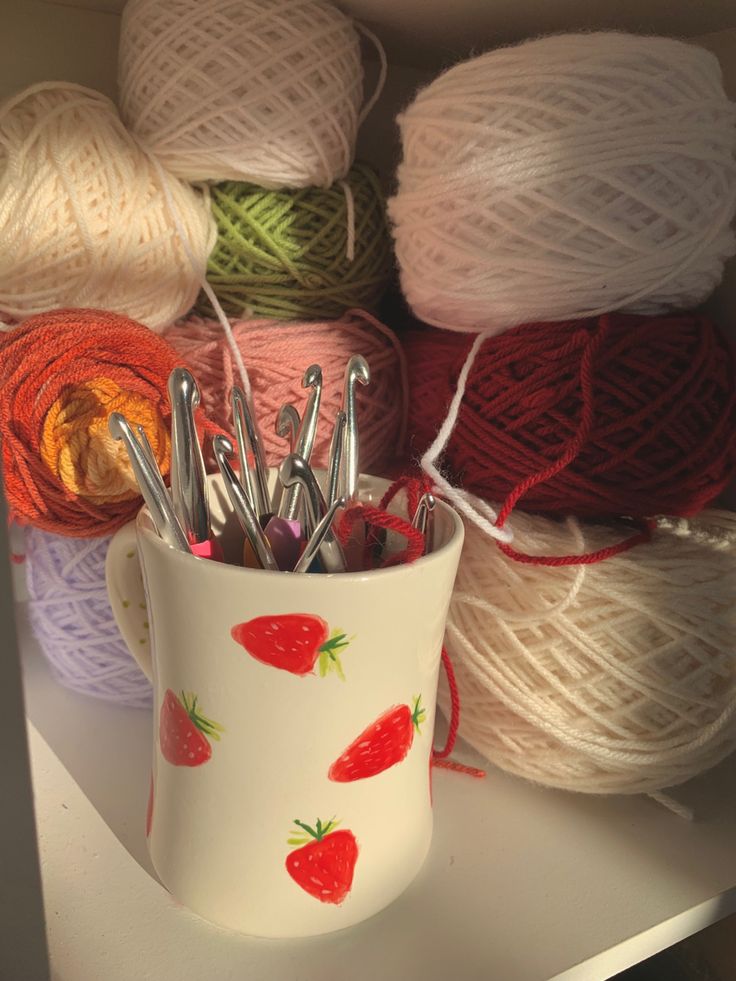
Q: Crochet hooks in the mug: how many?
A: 12